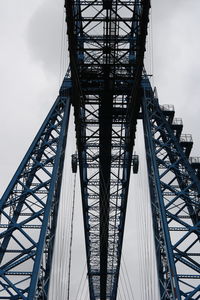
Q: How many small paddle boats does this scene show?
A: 0